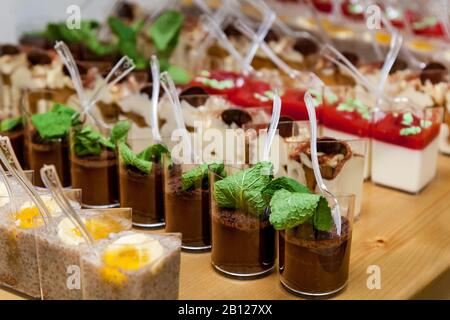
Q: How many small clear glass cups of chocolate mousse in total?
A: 7